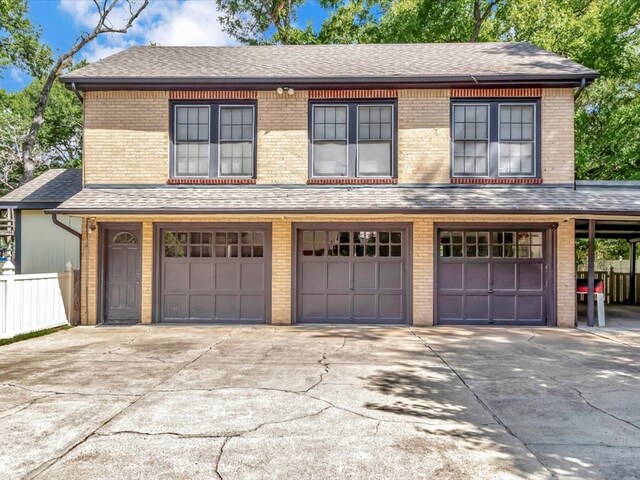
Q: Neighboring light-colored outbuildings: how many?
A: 1